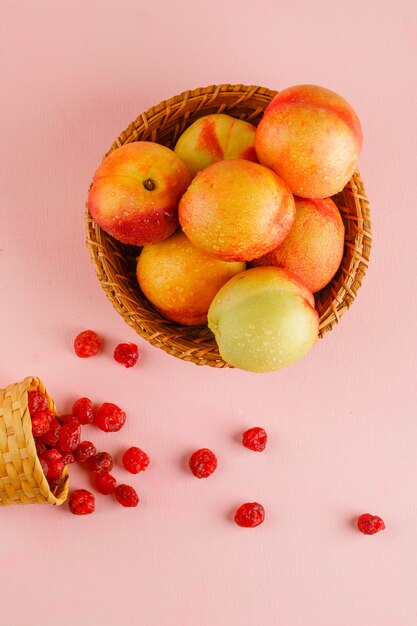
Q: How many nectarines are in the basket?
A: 7